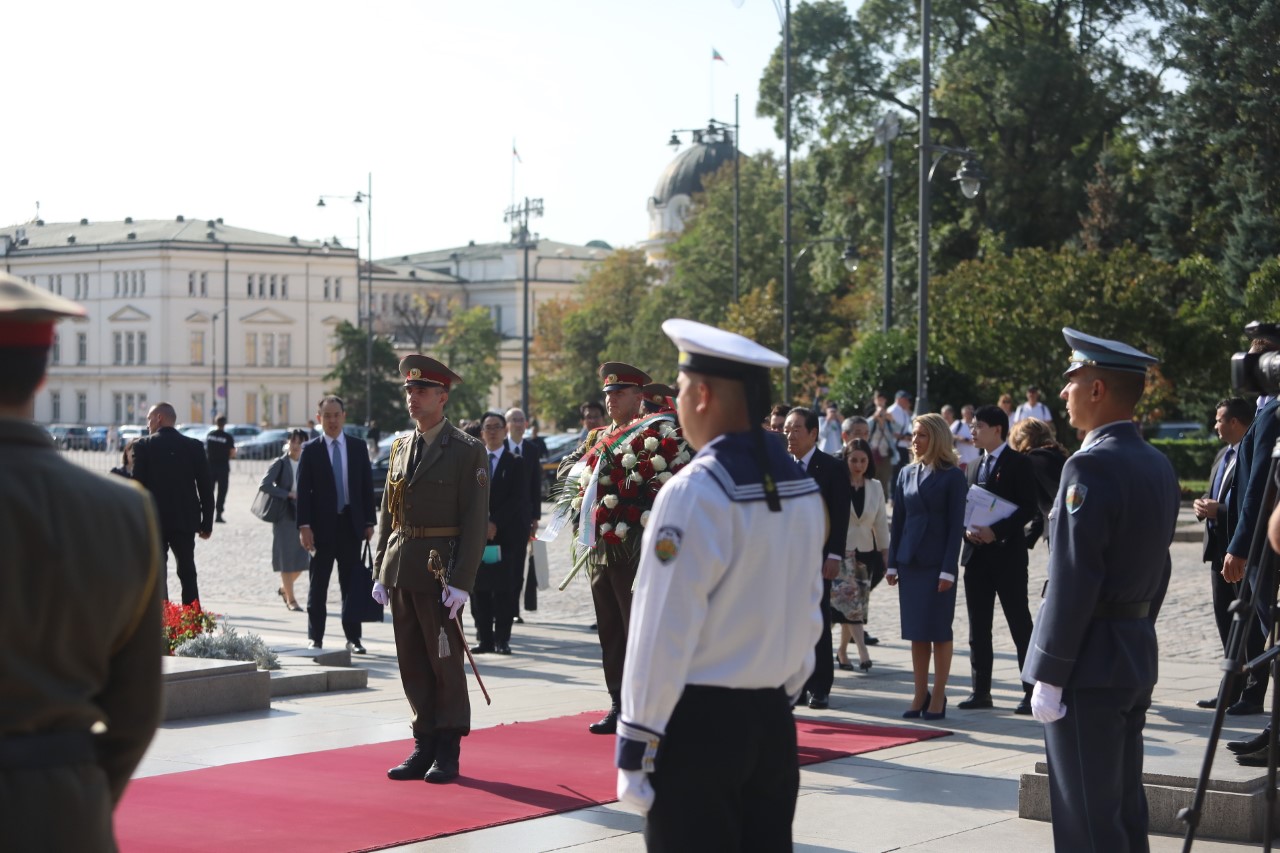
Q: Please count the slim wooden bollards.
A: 0